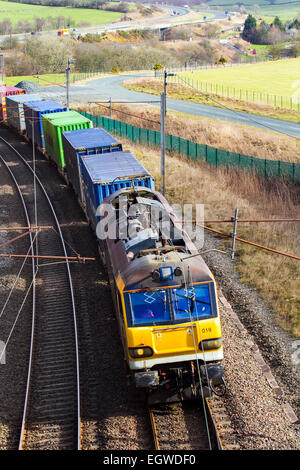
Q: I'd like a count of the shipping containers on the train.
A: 6